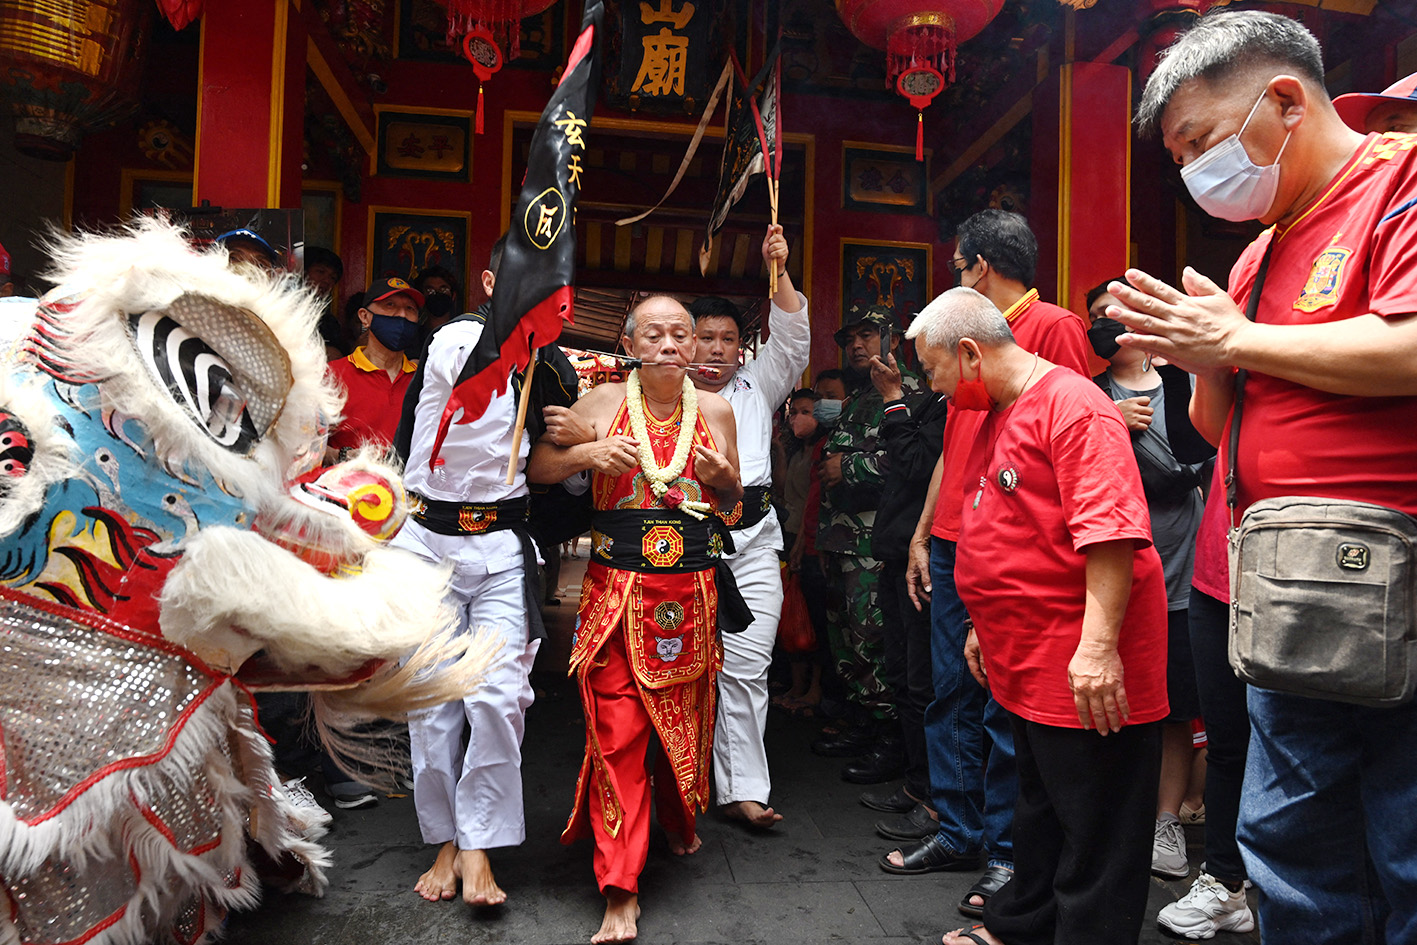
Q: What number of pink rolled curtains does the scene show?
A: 0